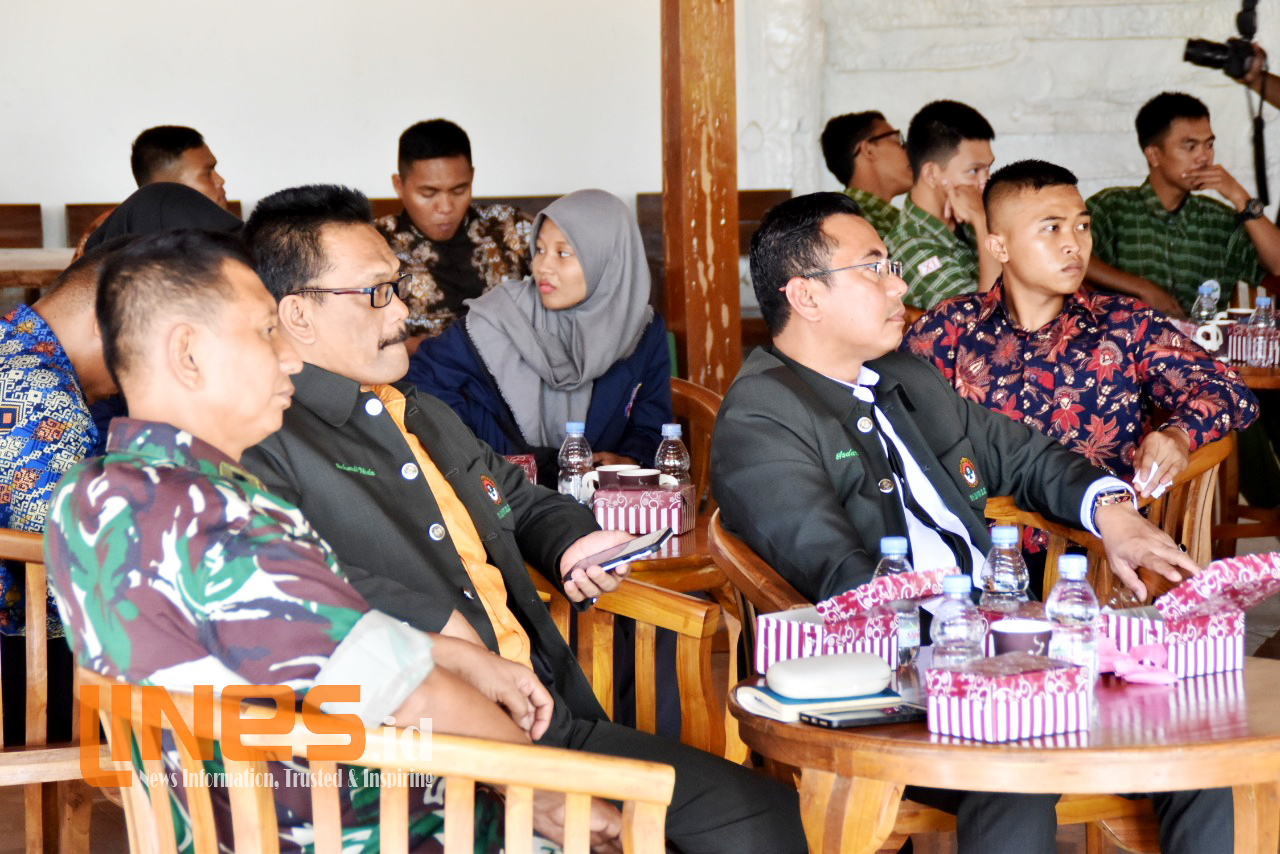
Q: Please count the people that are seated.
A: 12